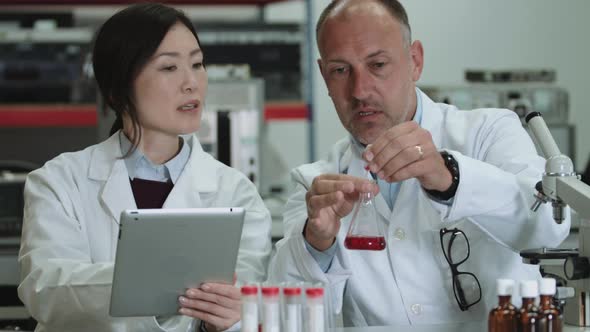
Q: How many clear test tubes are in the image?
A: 4